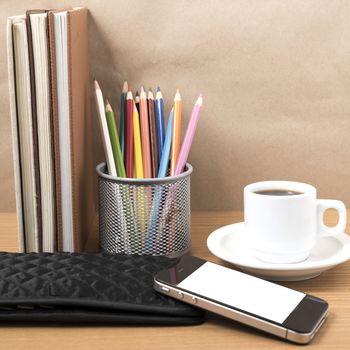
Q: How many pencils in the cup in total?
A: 12